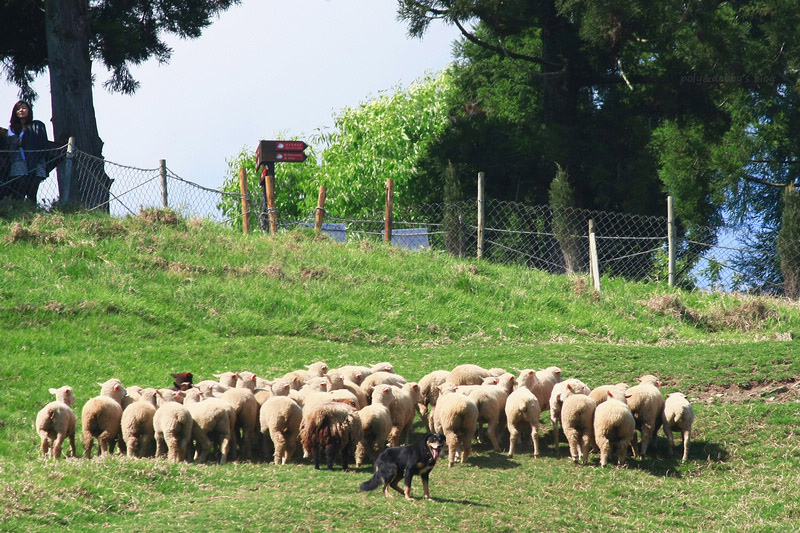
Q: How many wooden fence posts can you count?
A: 9